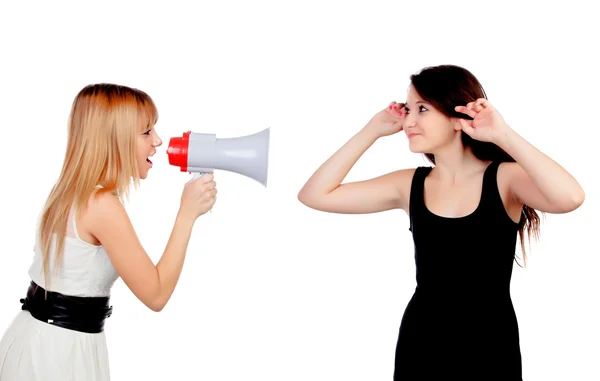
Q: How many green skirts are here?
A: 0